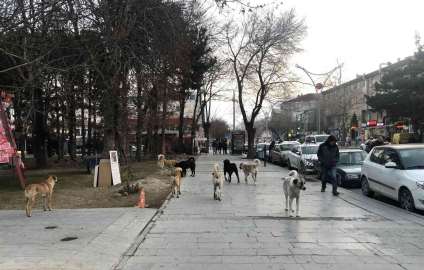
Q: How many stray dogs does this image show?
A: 8